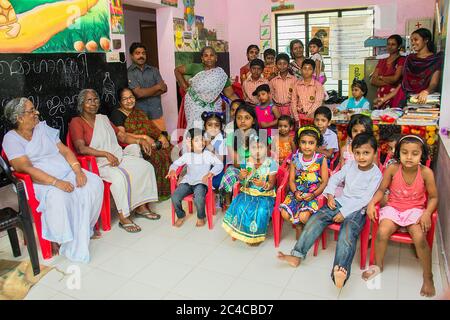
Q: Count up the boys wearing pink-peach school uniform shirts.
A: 3